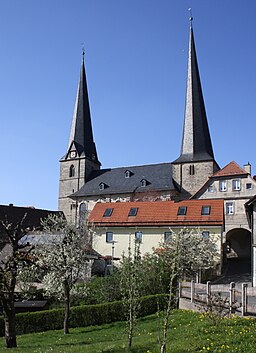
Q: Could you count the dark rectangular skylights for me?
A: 4